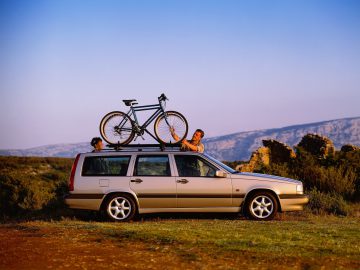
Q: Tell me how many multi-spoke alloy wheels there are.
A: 2